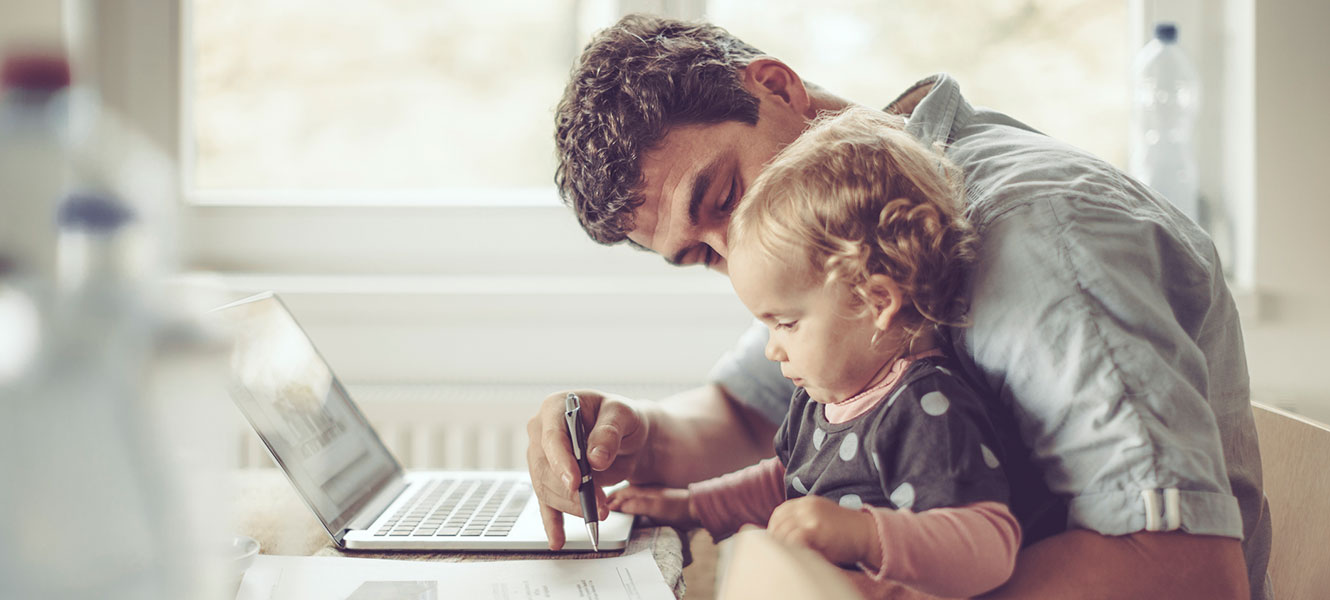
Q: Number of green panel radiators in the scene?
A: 0